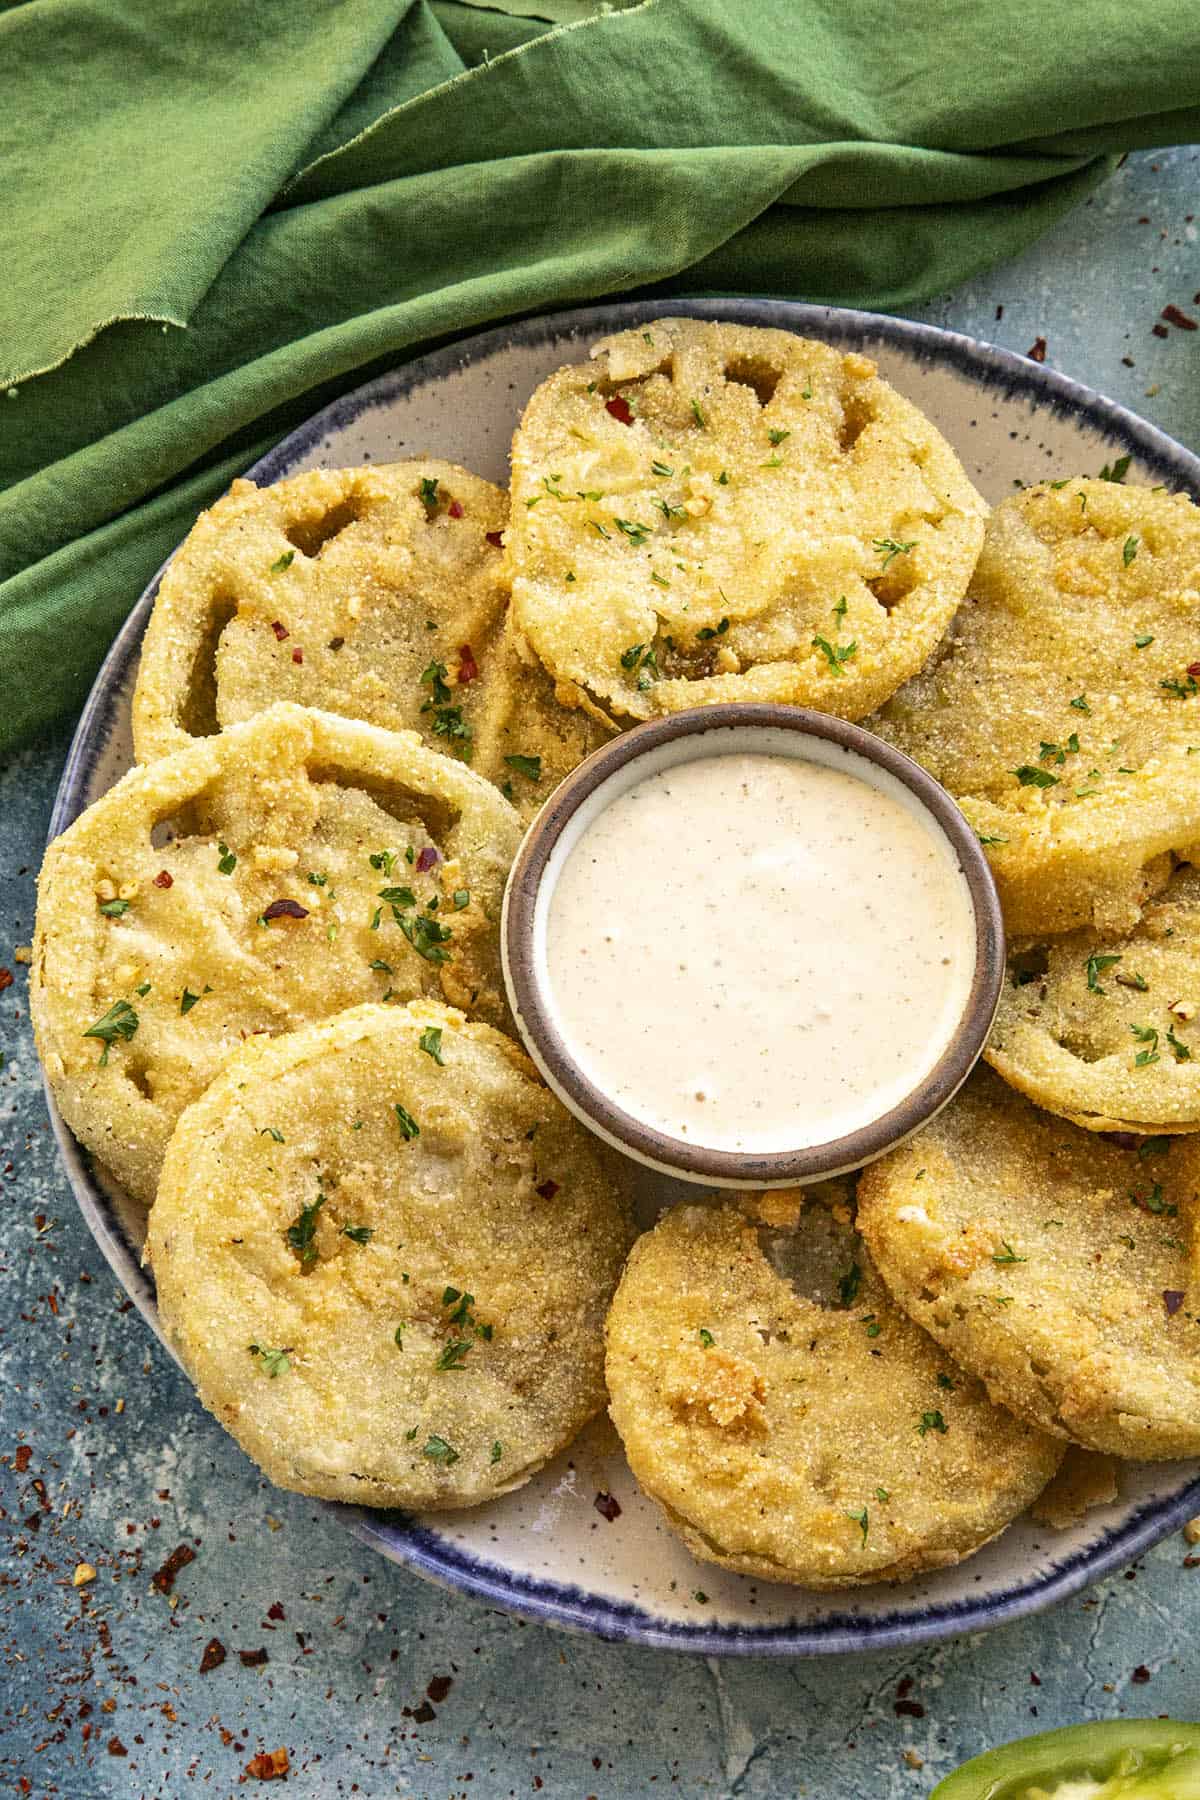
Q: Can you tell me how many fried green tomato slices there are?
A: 8